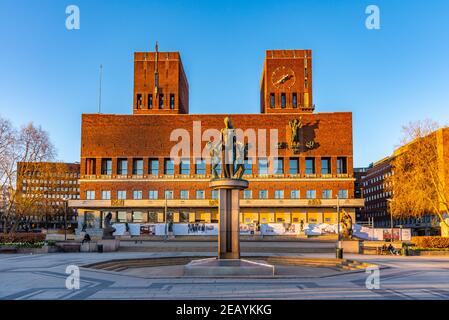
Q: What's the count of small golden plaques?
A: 3